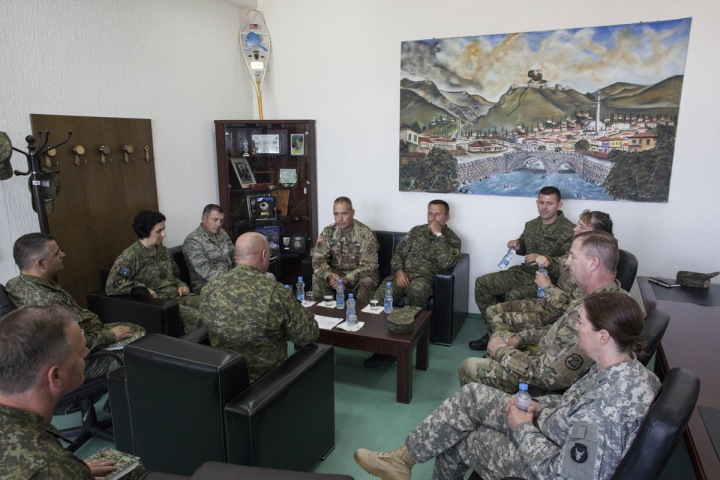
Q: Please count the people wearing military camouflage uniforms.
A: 11